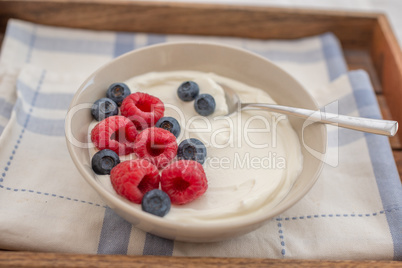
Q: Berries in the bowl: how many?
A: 13